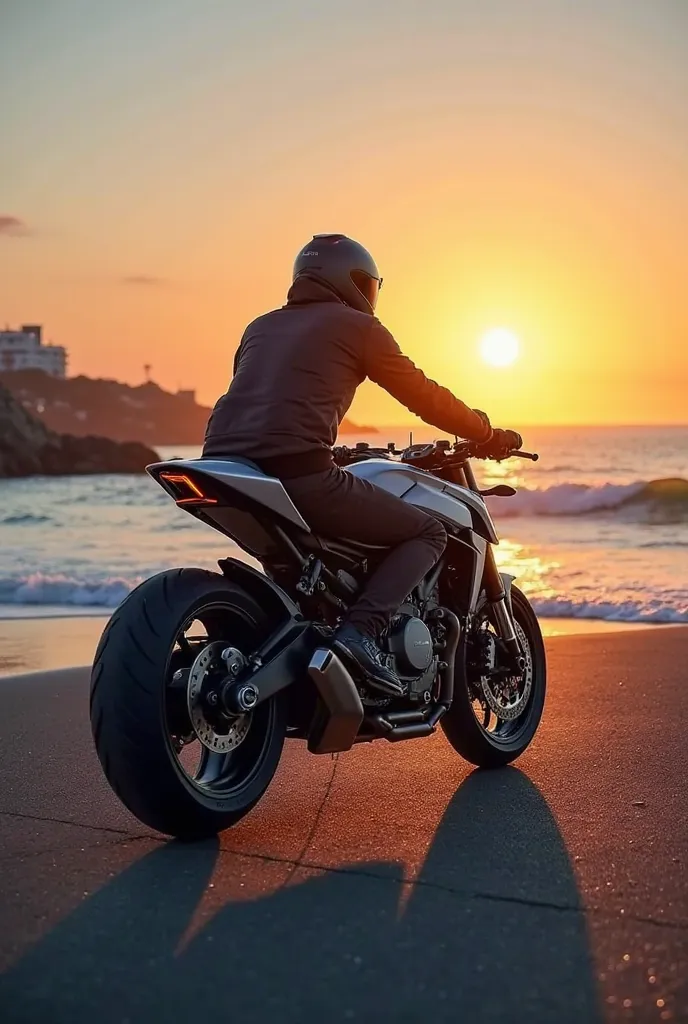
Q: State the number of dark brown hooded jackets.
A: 1